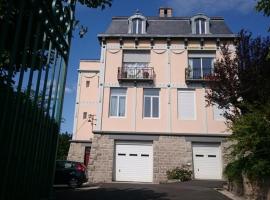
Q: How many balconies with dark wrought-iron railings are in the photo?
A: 2